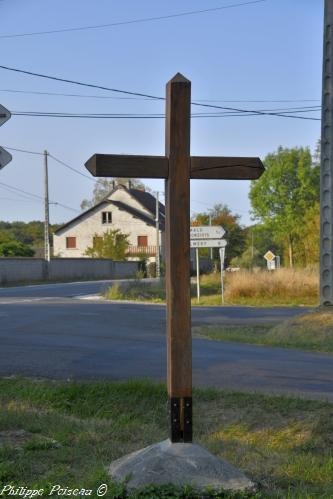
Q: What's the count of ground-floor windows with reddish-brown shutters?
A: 2